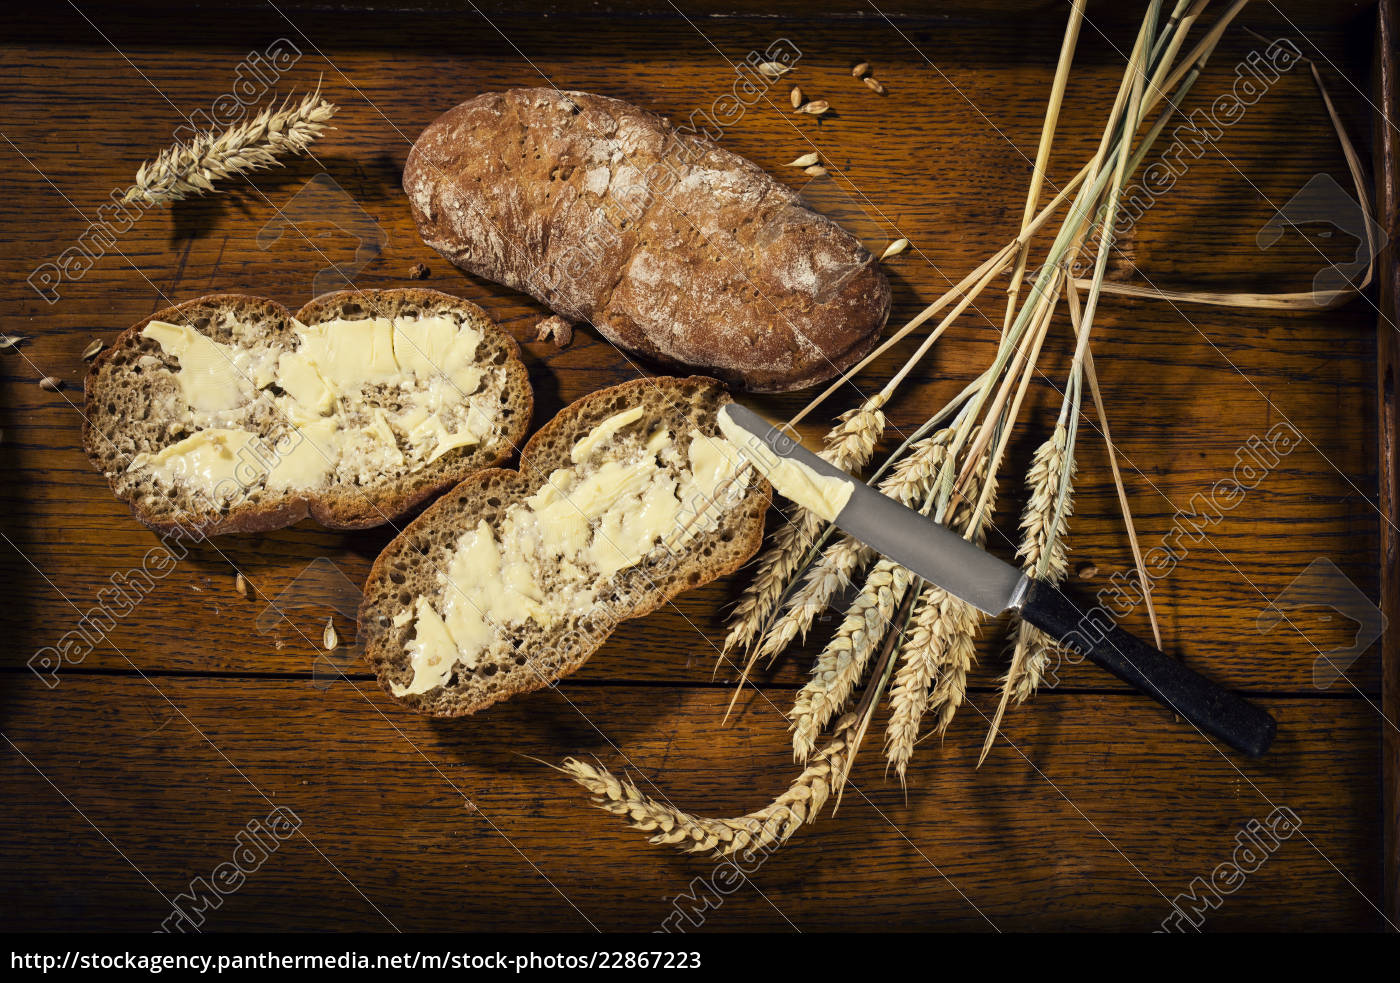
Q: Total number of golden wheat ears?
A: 8